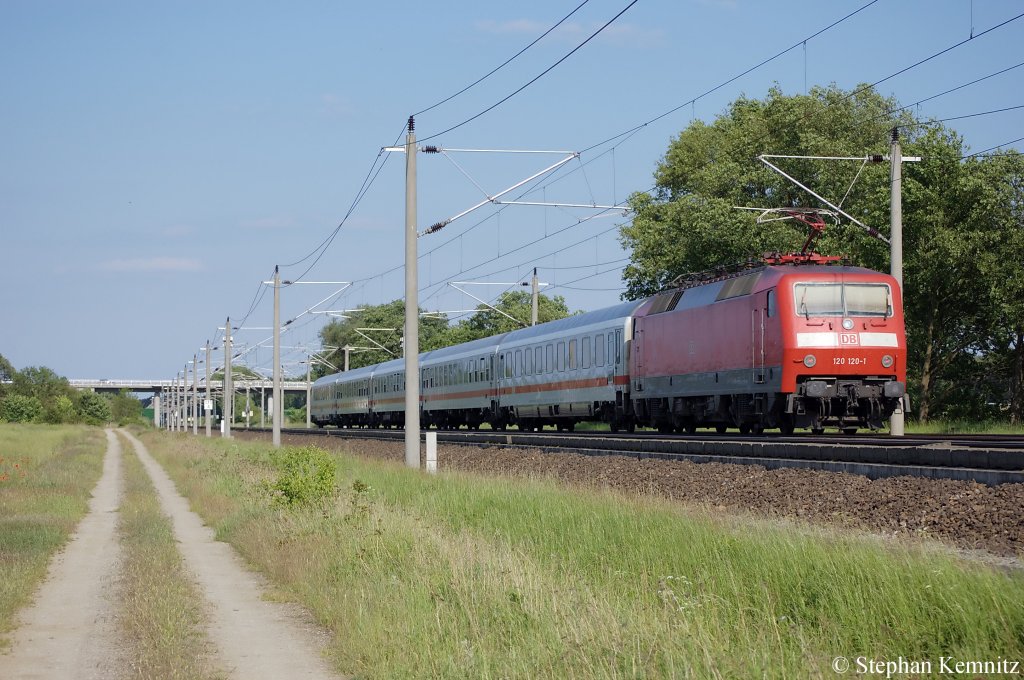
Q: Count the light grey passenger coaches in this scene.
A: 5